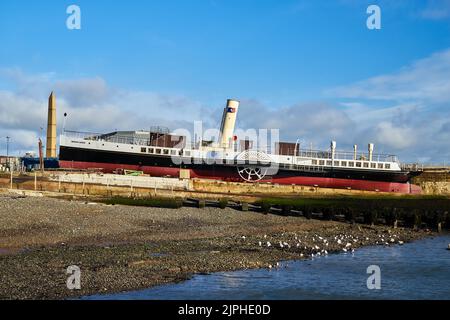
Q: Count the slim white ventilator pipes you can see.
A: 3